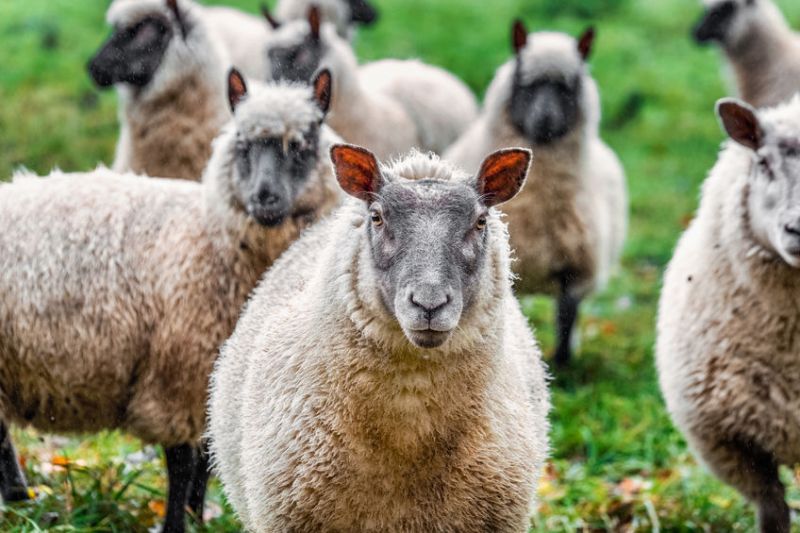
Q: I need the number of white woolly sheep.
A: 8